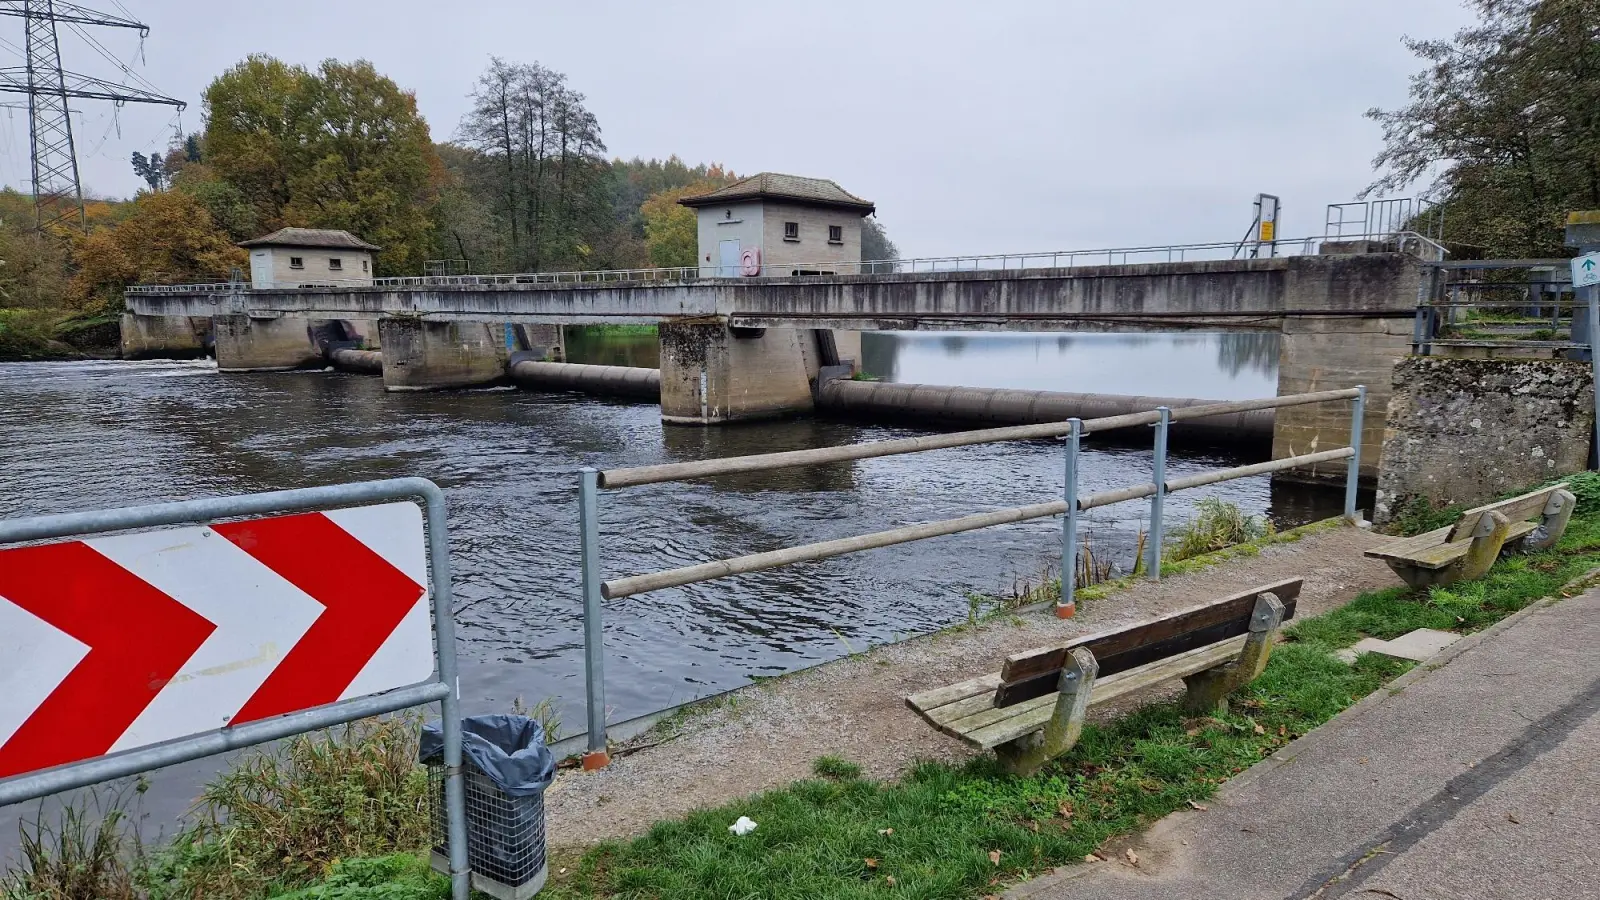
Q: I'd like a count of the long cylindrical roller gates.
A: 3